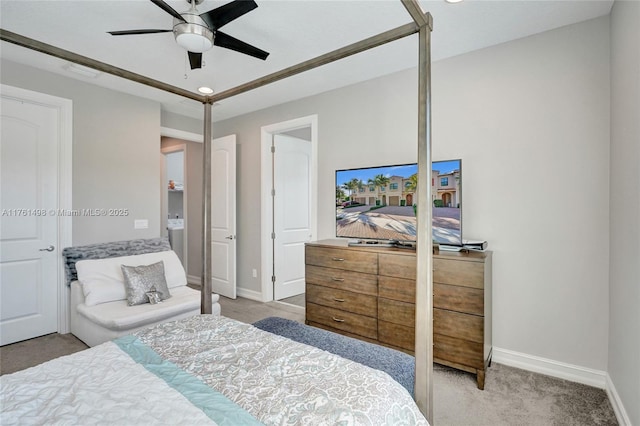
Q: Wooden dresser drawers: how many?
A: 8